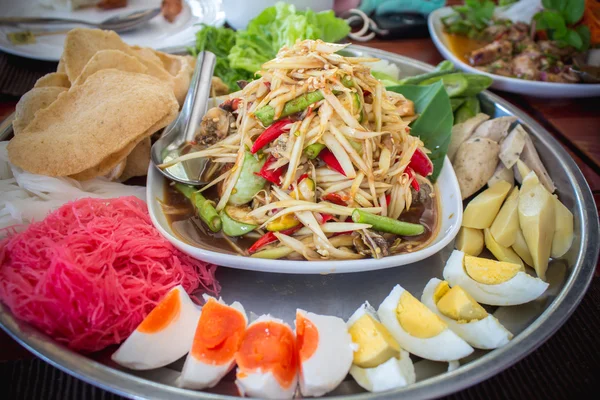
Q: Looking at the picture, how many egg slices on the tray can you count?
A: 8